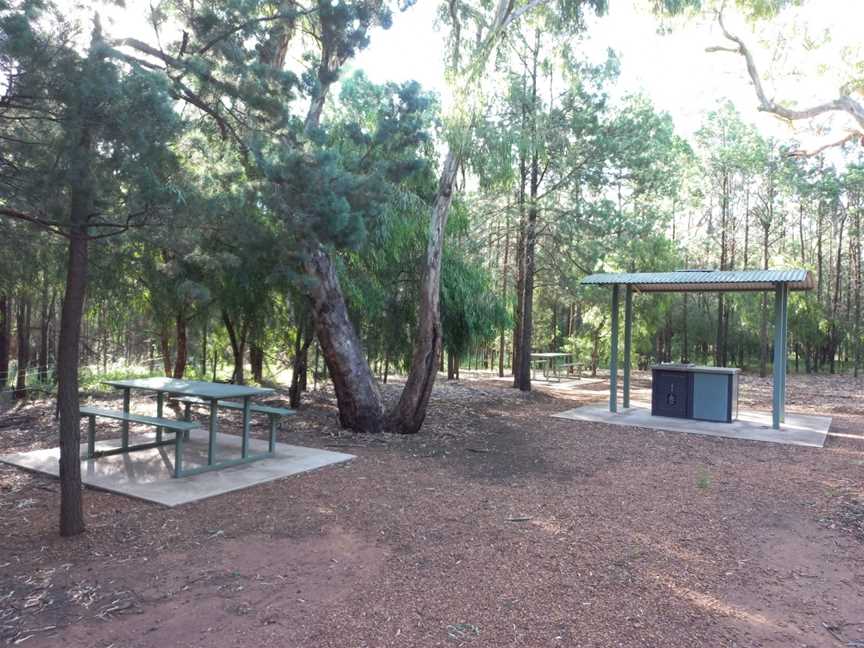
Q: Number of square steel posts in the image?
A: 4